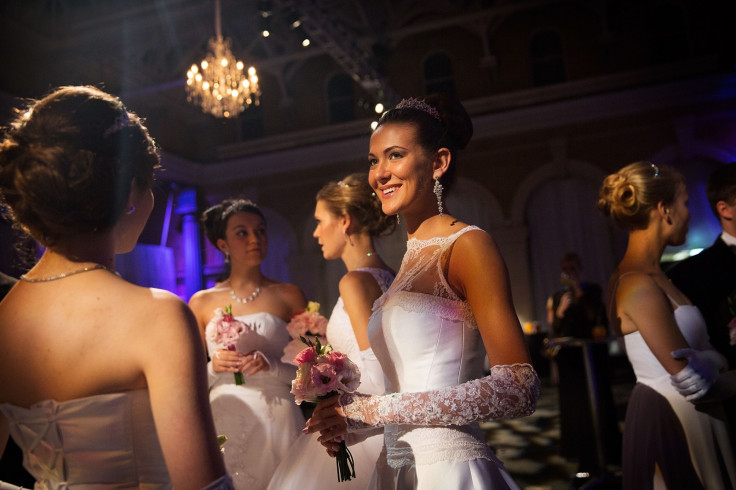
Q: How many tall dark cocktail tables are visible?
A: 1